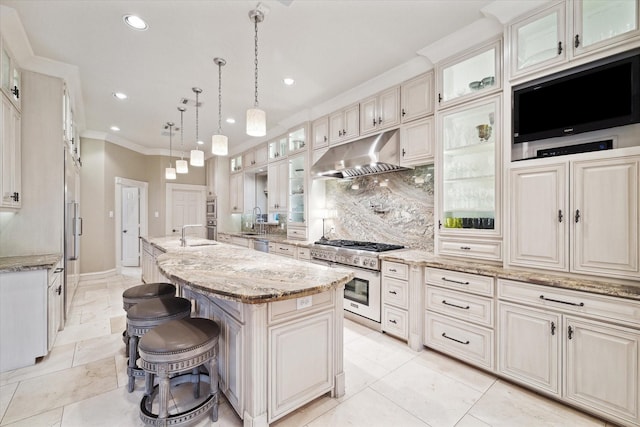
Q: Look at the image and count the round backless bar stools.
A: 3